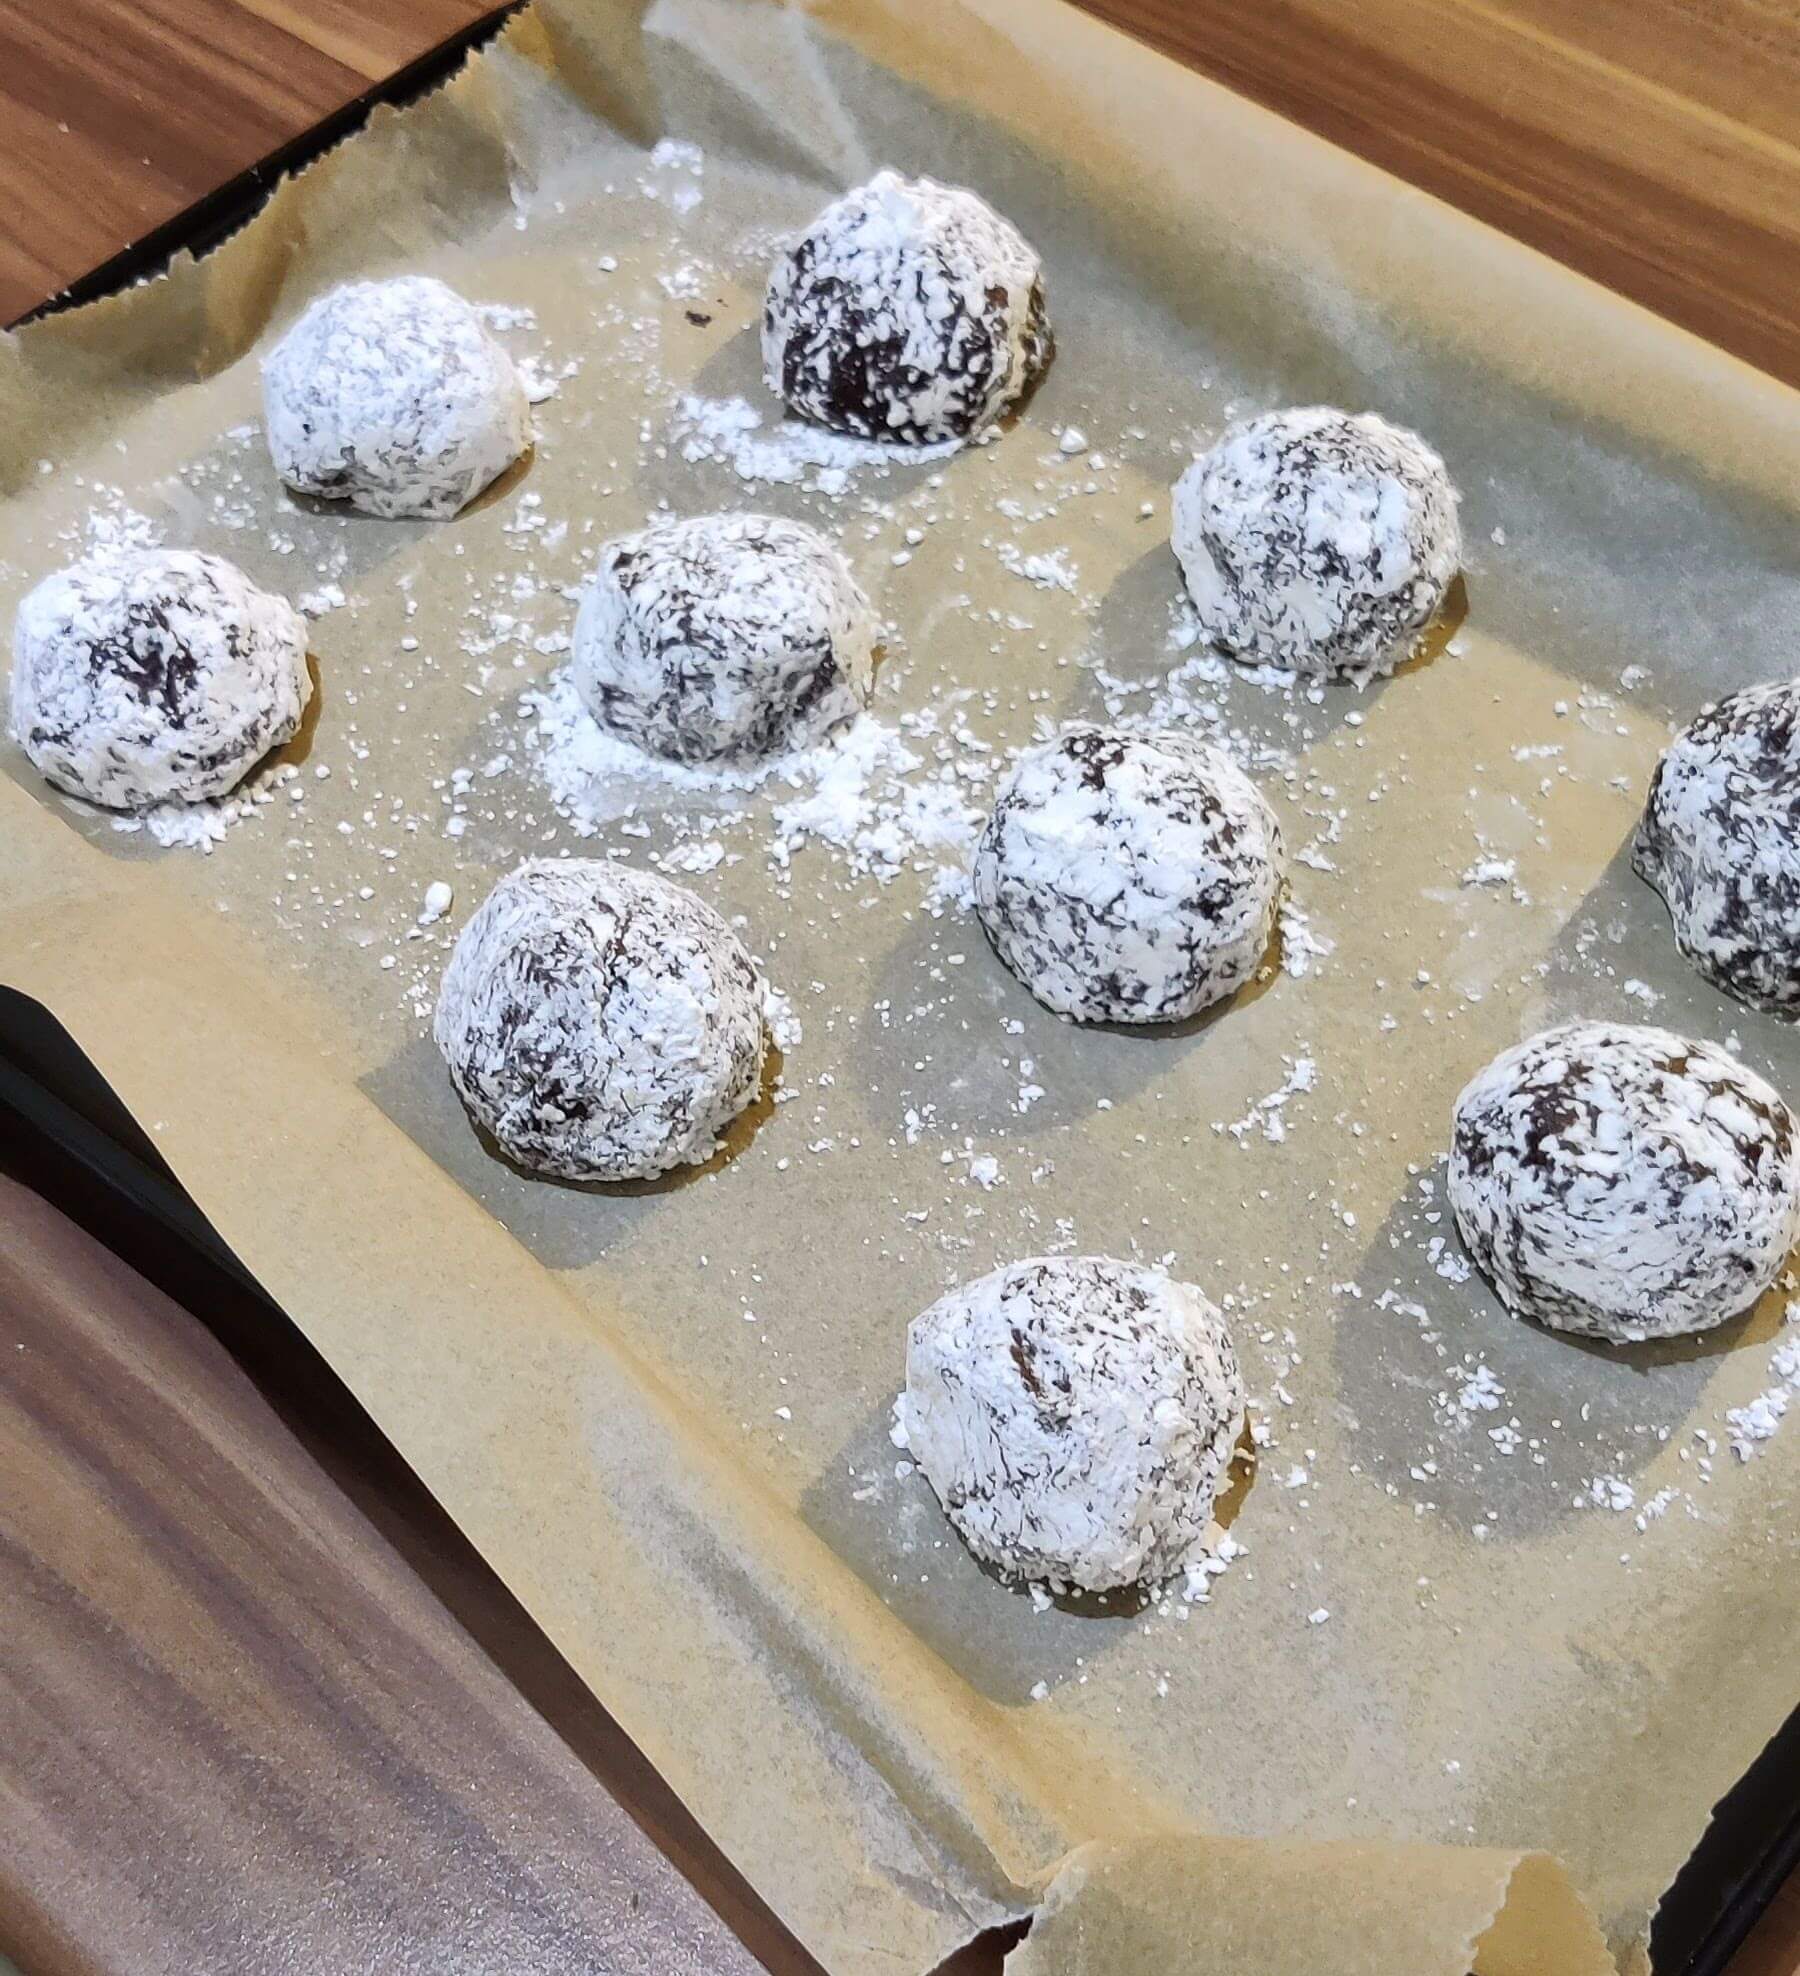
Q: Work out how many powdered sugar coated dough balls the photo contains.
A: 10